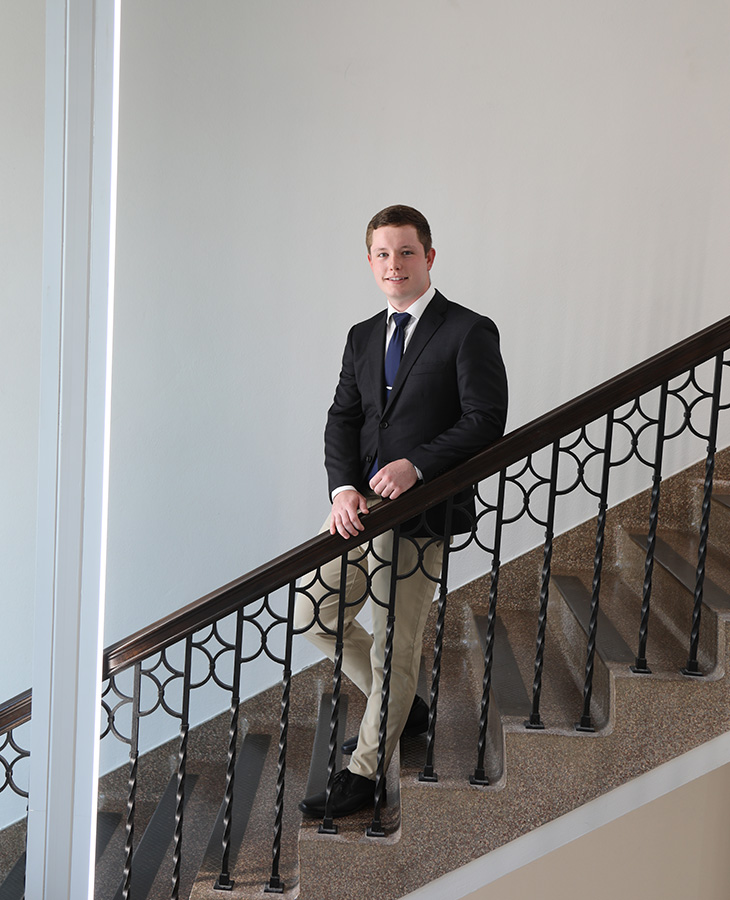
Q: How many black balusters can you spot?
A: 12